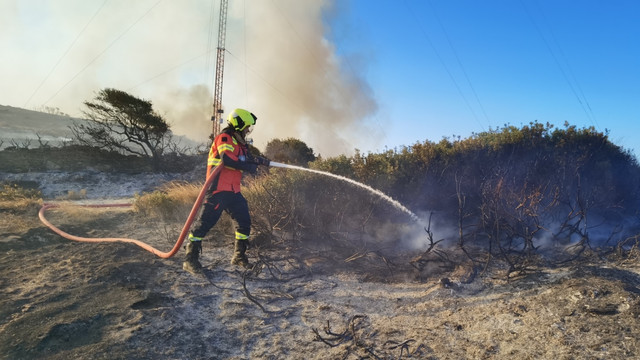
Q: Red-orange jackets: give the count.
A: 1